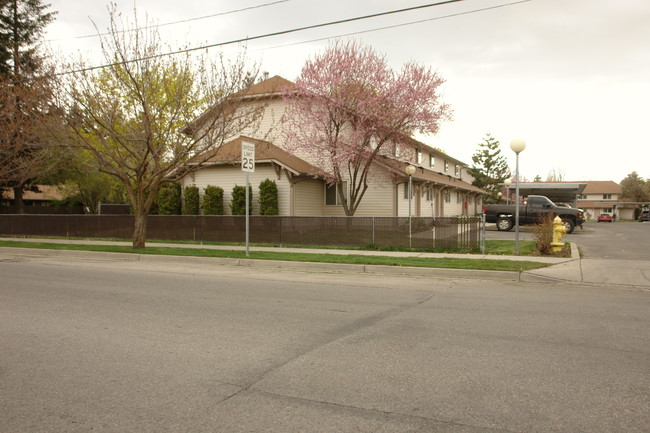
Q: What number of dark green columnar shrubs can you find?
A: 5